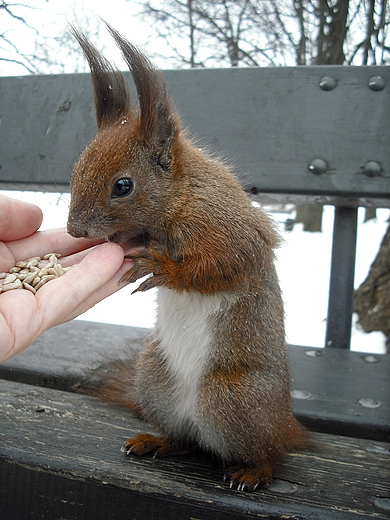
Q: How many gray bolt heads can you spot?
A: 11